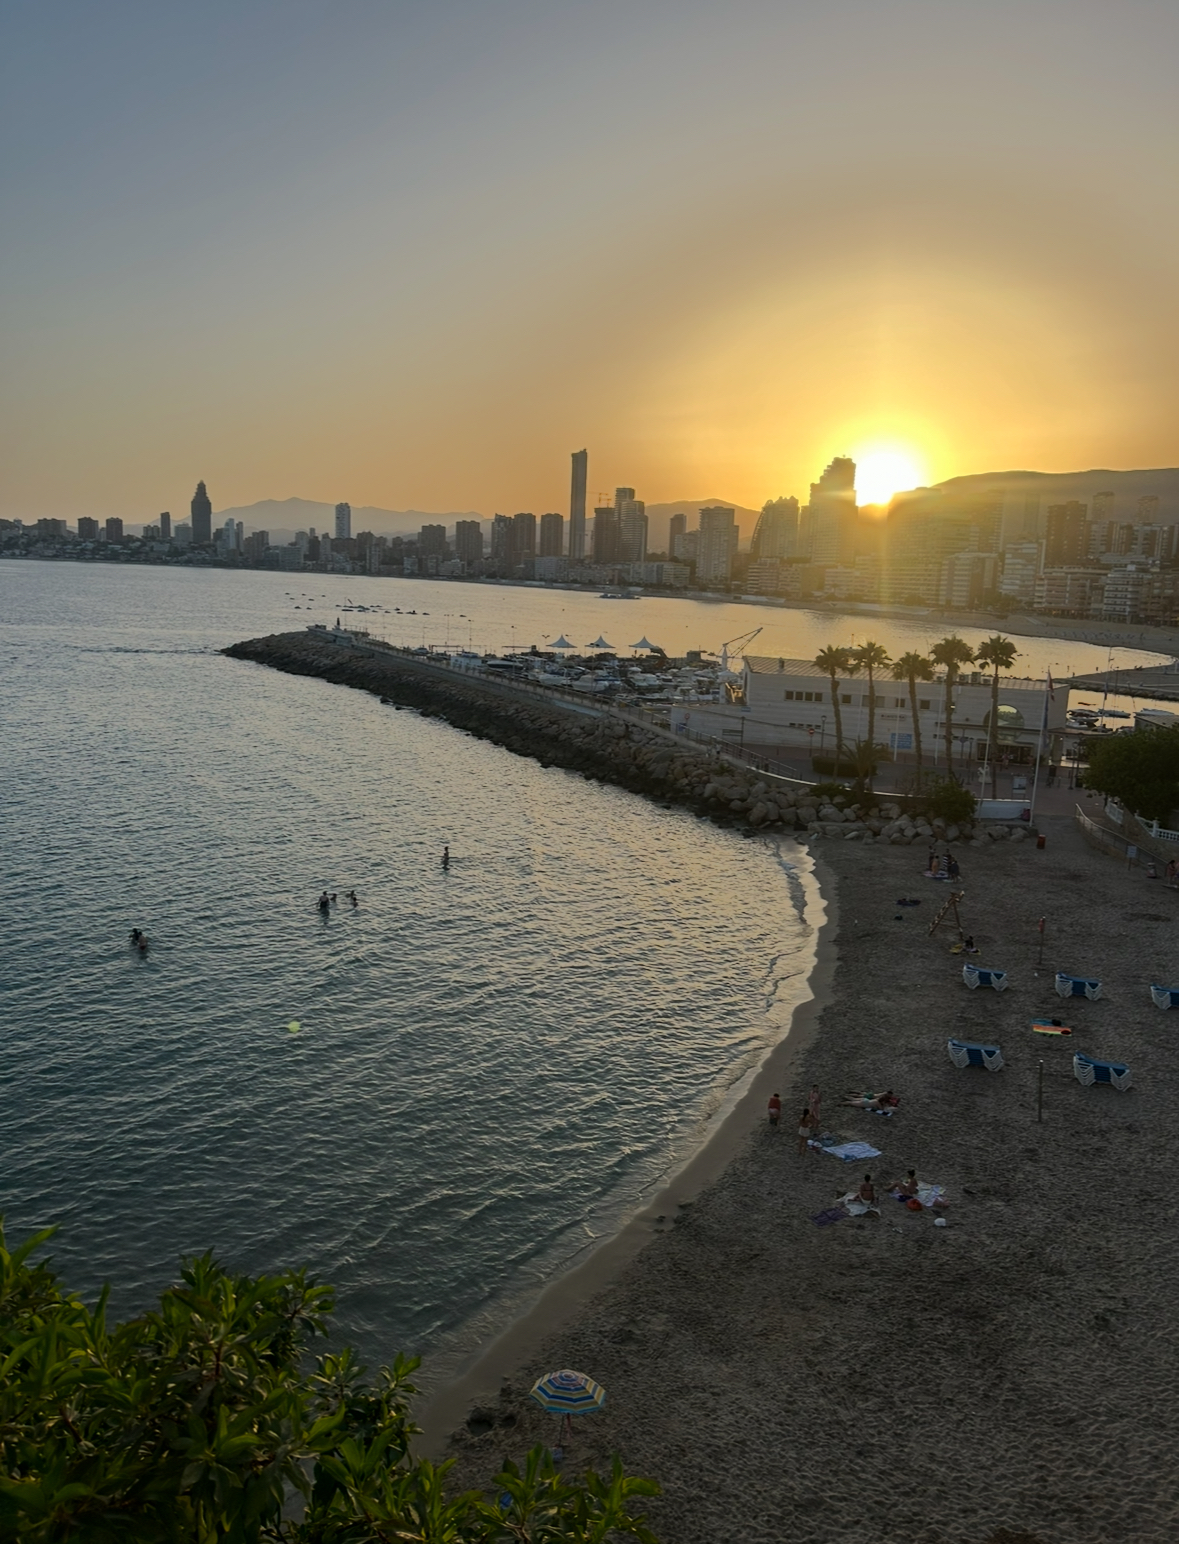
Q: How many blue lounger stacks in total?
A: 5